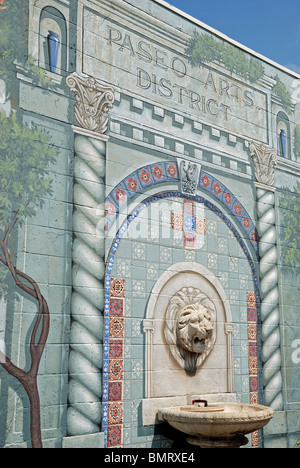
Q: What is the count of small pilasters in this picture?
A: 2